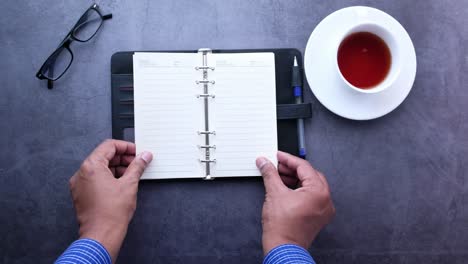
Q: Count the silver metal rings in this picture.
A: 6